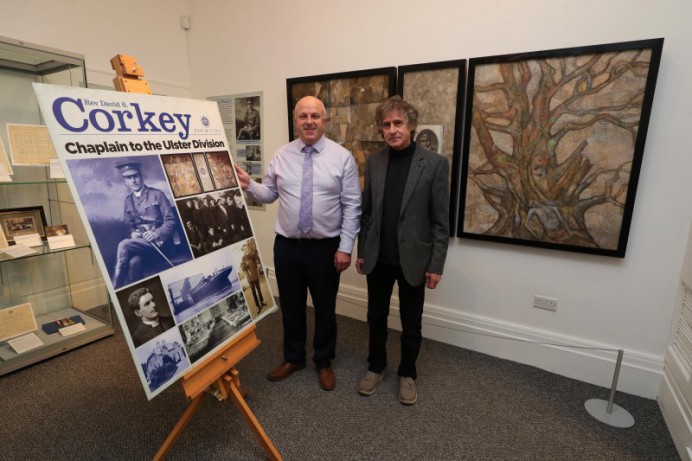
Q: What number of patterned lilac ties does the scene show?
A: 1